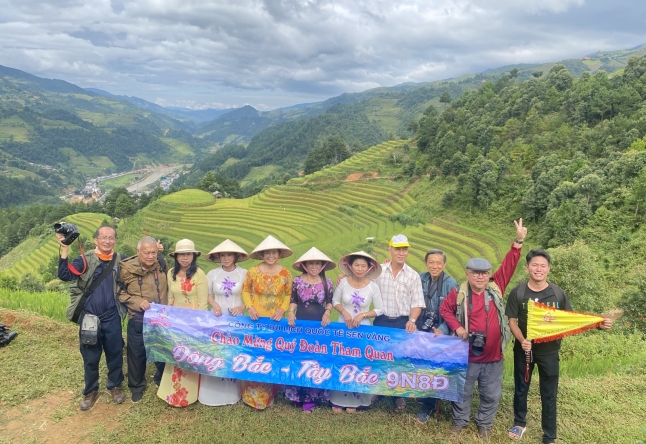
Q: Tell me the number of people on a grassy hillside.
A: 11